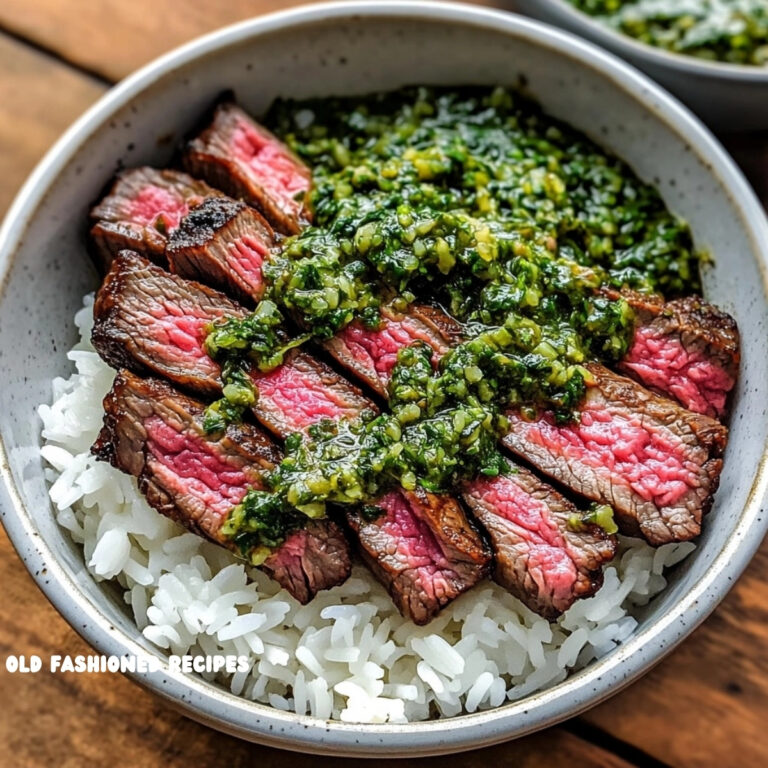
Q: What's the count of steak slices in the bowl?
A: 11